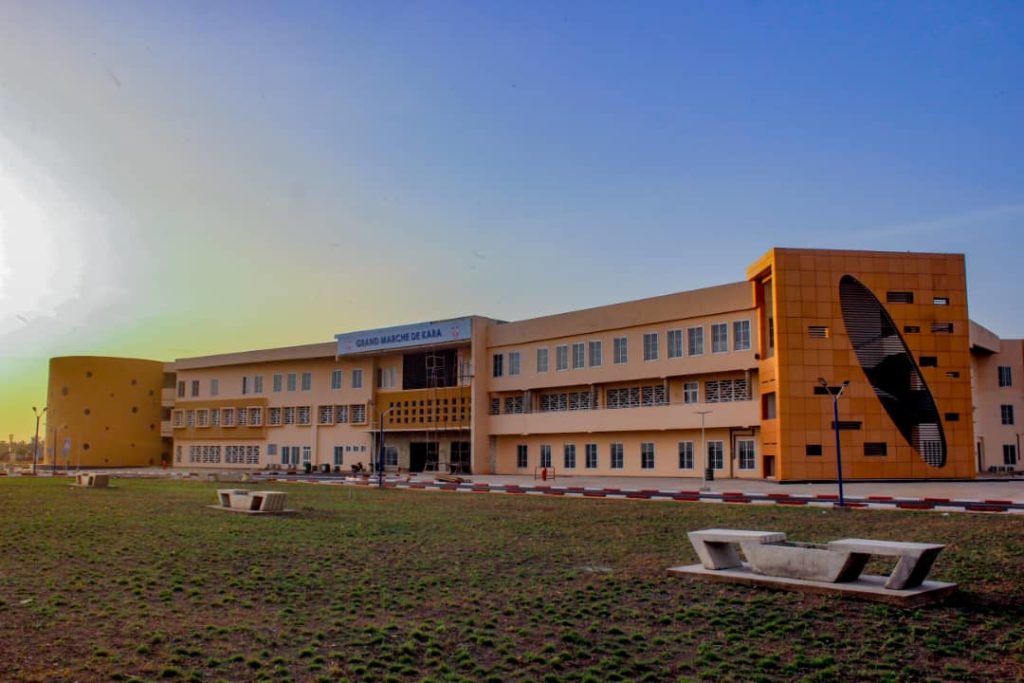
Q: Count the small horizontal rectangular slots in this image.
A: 12